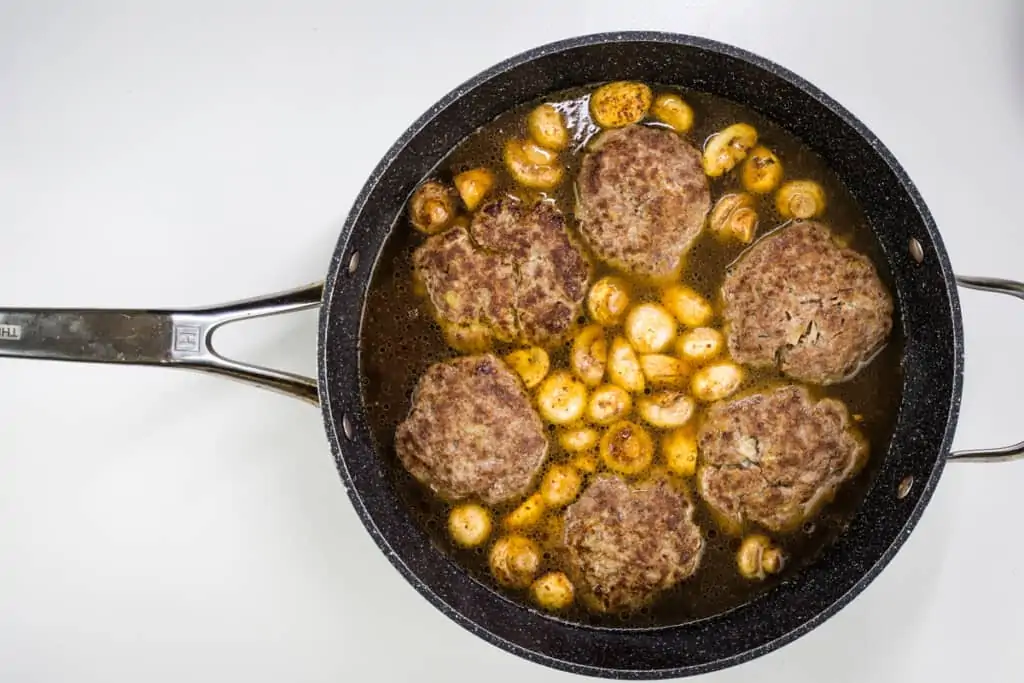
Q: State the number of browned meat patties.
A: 6